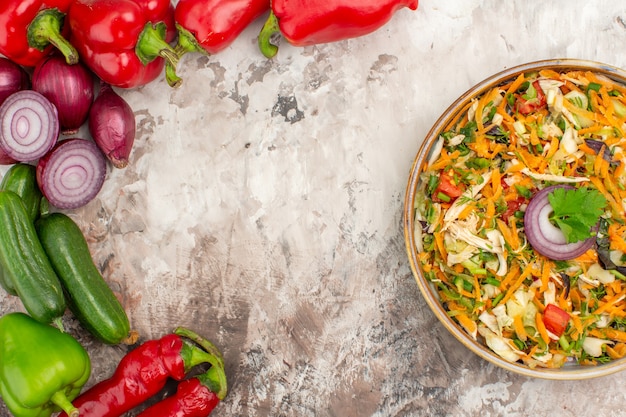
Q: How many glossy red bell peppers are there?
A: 4